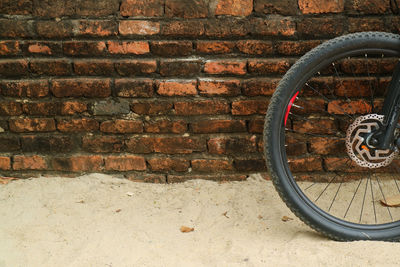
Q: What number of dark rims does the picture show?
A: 1